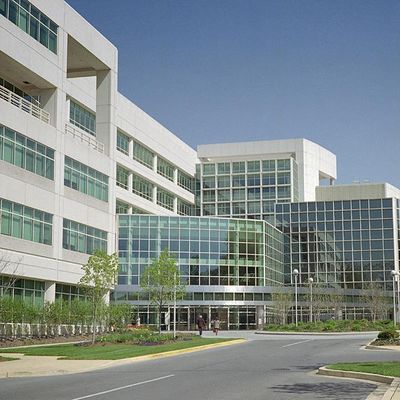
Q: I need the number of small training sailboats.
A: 0